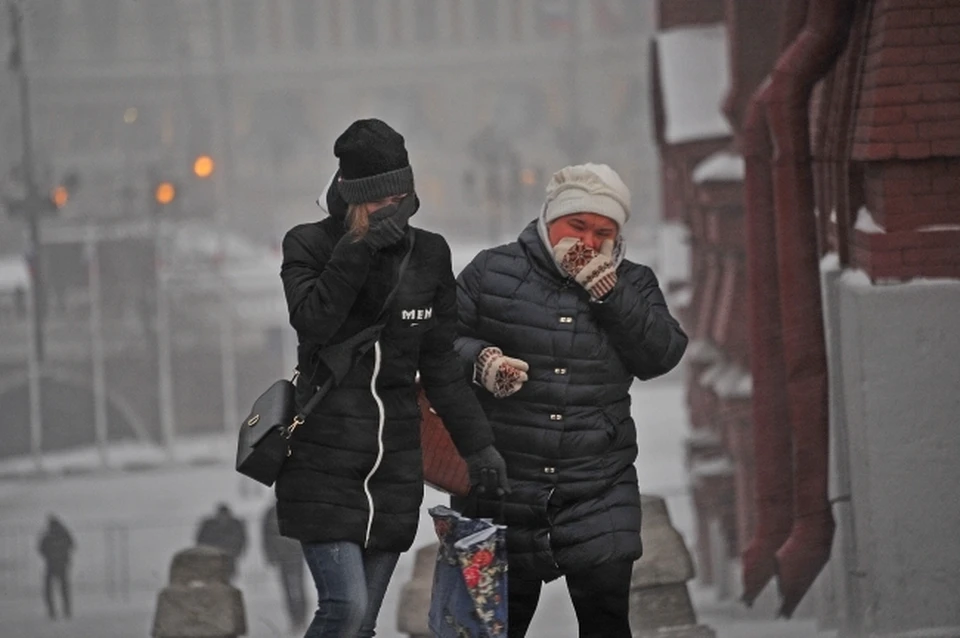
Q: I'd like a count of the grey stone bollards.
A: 3